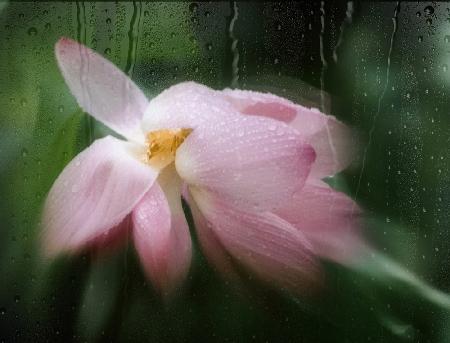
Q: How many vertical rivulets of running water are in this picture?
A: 6